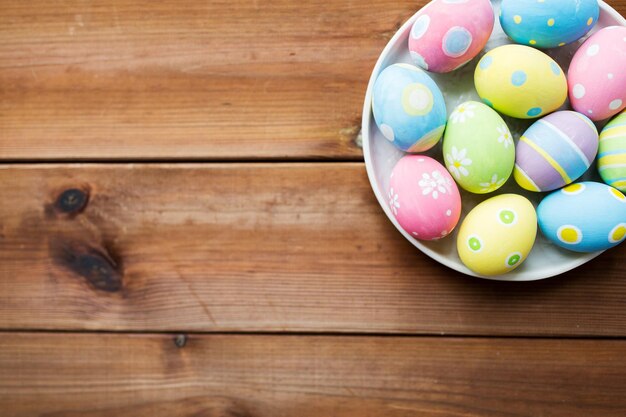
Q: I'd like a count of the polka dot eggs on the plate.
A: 7